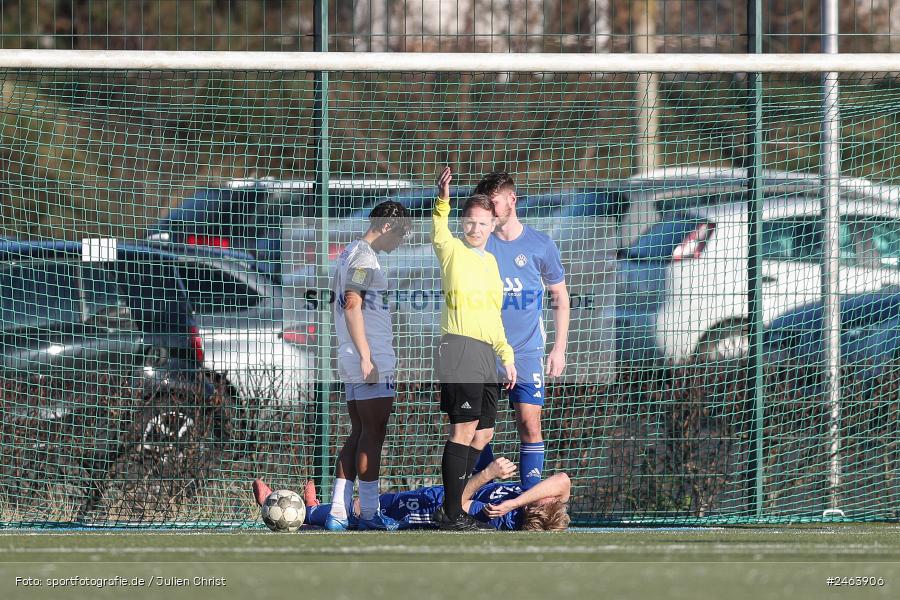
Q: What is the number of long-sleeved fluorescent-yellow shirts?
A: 1